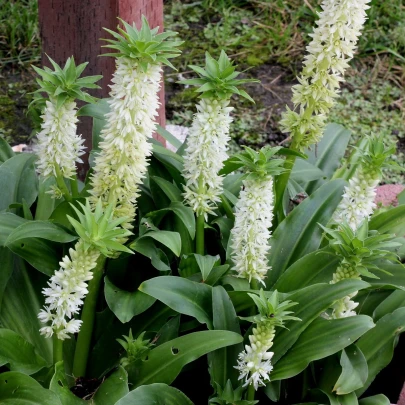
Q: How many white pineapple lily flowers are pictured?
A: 9